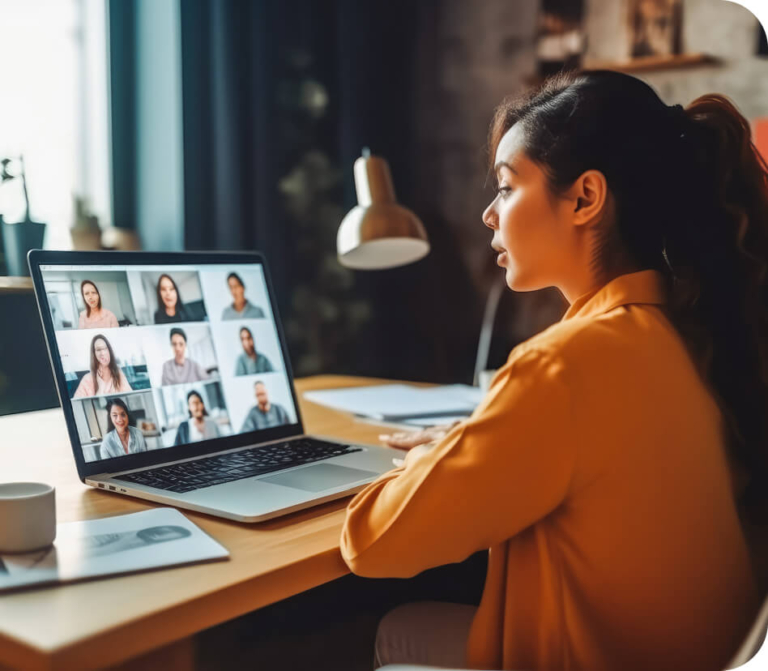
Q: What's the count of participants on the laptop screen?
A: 9